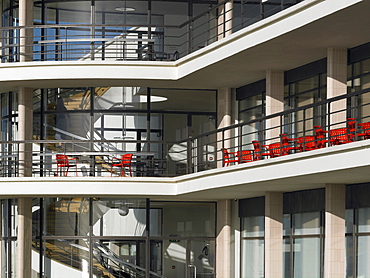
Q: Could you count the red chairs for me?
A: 12